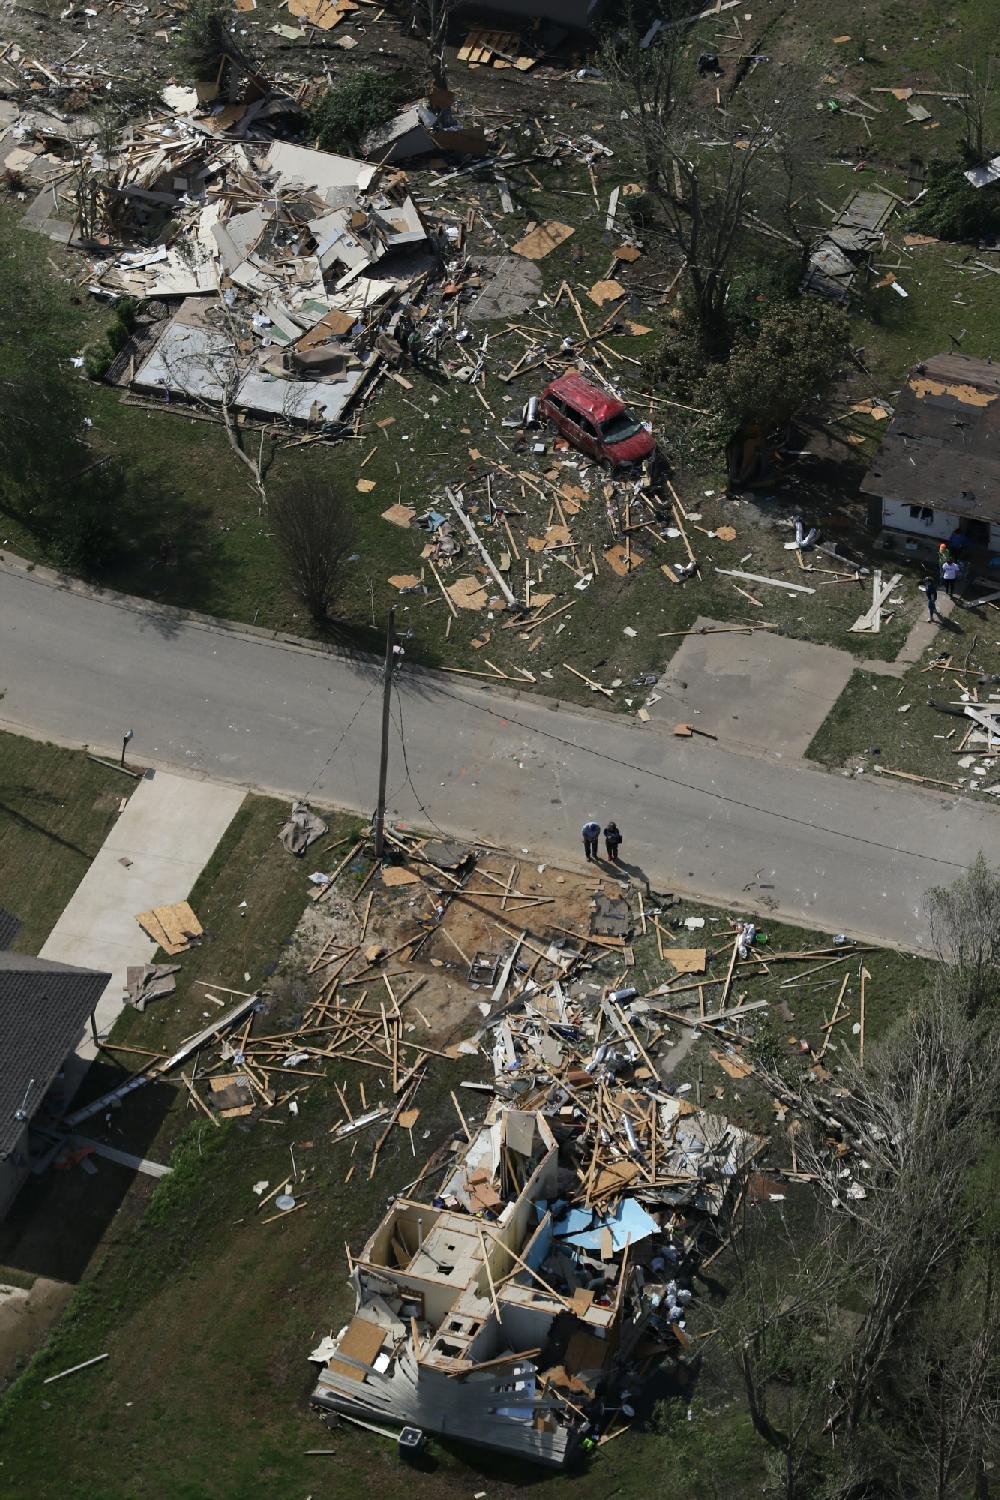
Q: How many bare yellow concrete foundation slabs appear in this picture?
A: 0